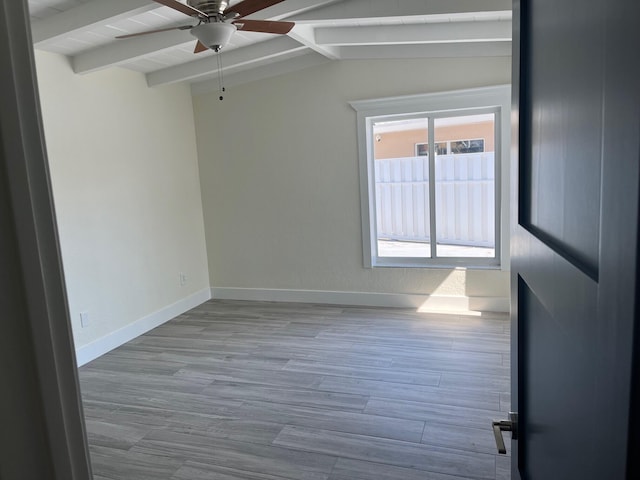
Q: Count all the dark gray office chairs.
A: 0